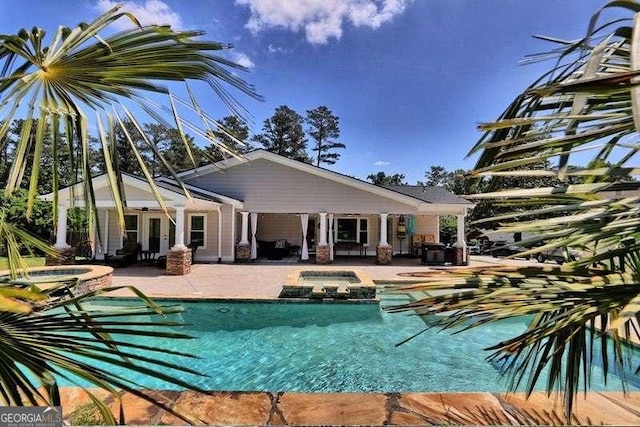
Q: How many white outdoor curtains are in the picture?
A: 3